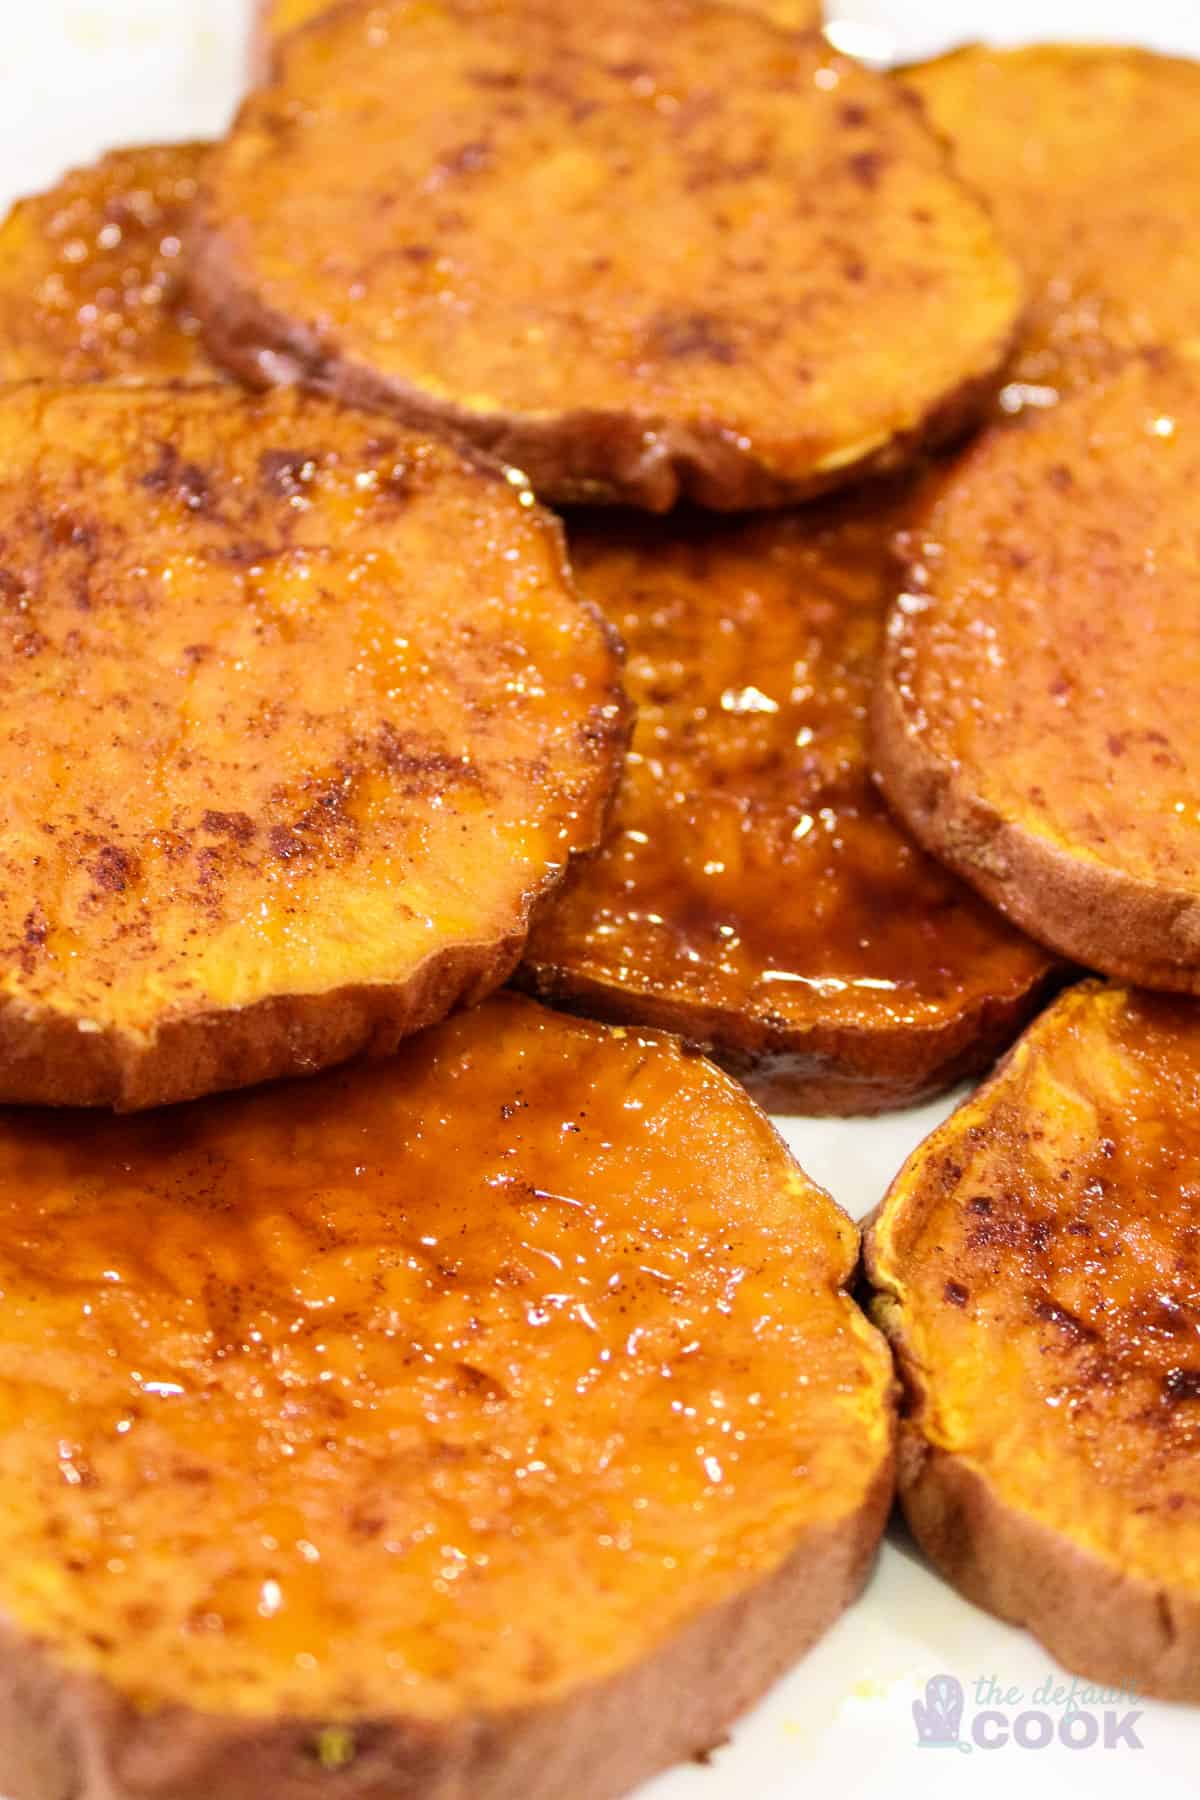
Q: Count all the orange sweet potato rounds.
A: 9